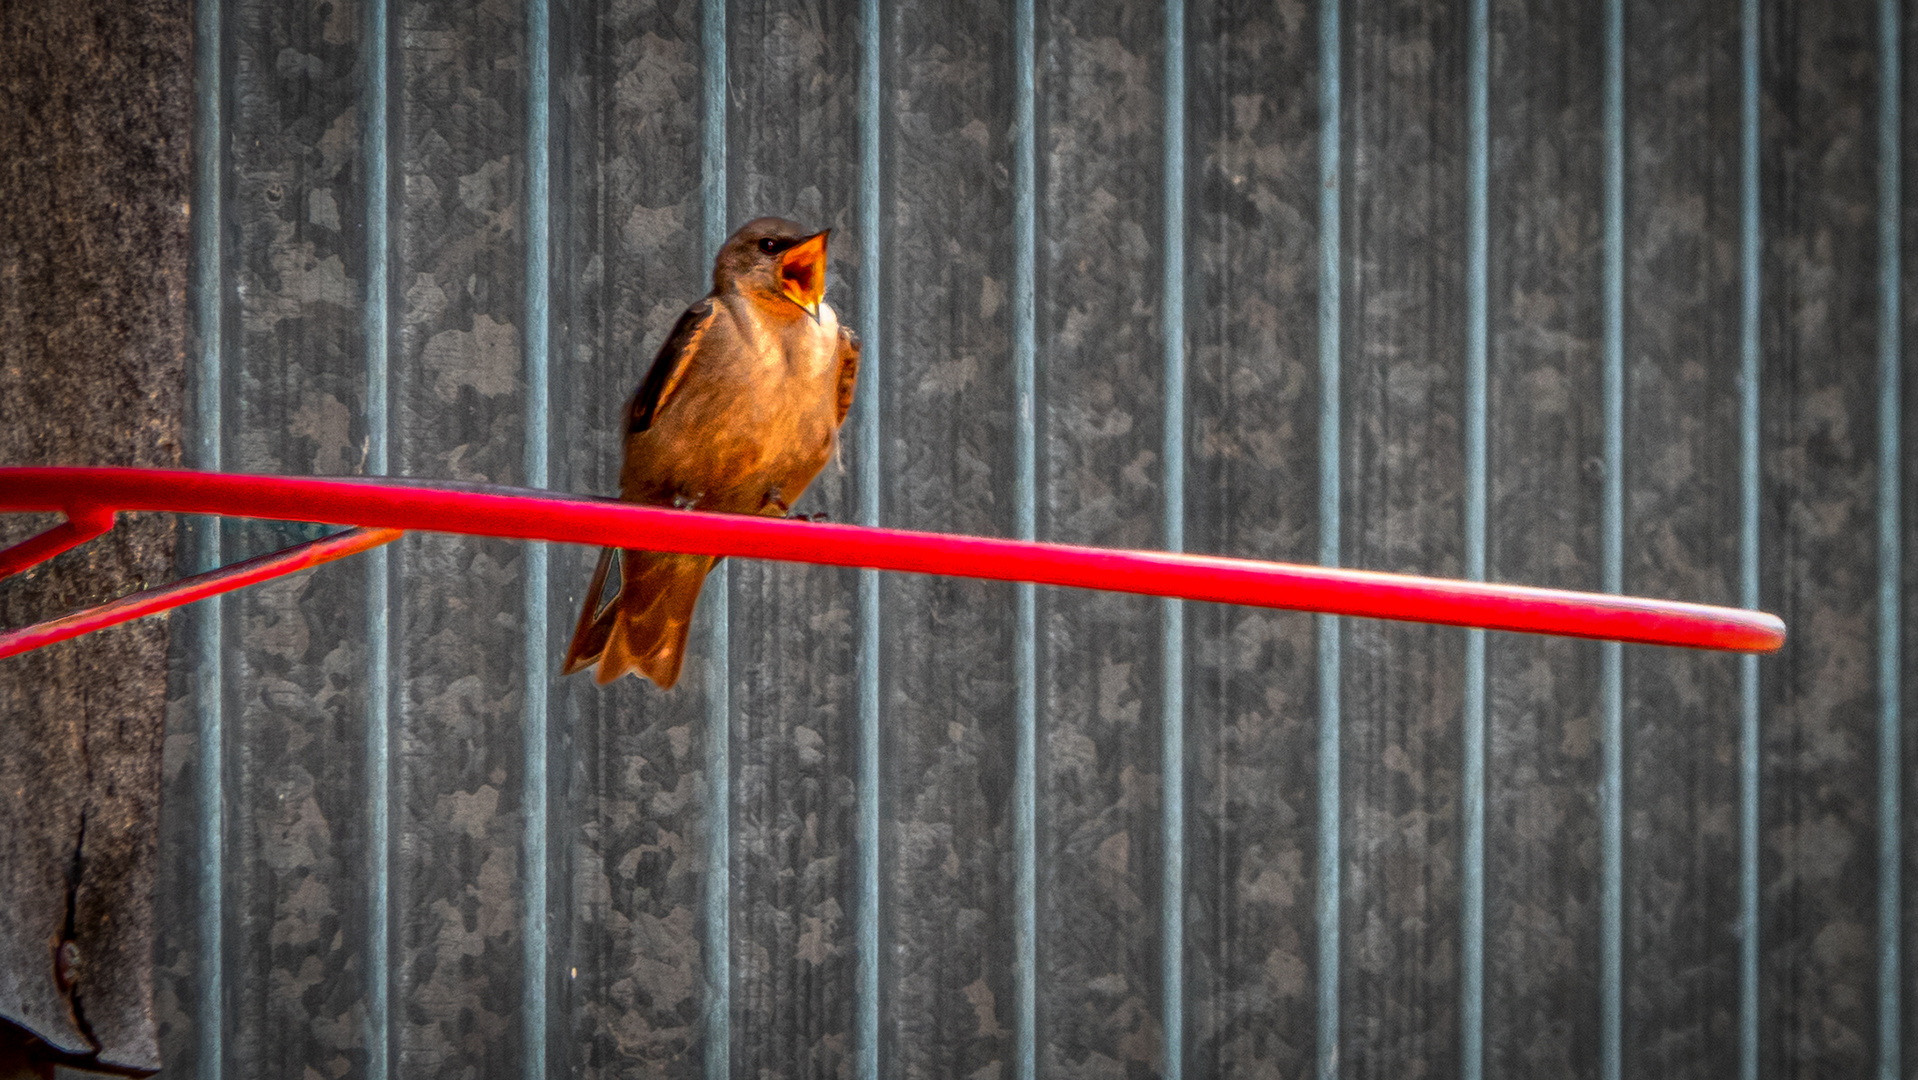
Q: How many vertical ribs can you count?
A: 12